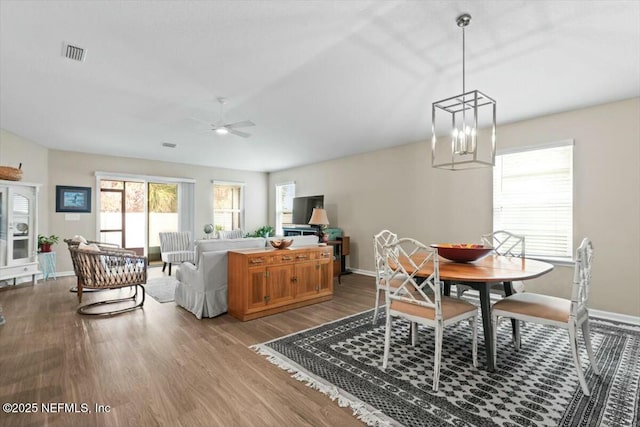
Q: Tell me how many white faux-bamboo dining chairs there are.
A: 4